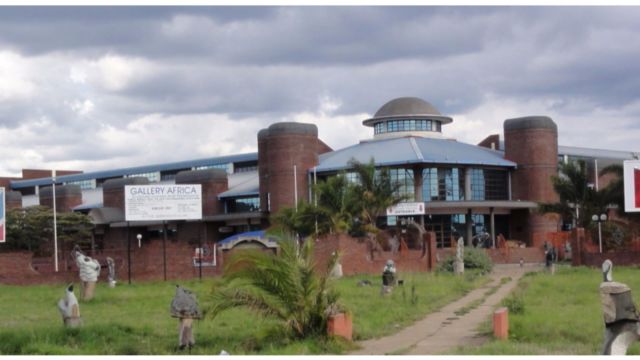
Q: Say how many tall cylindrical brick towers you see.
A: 2